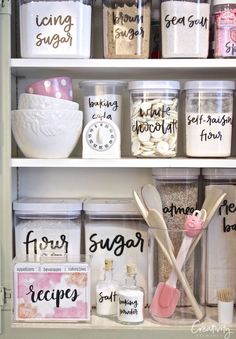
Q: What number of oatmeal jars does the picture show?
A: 1